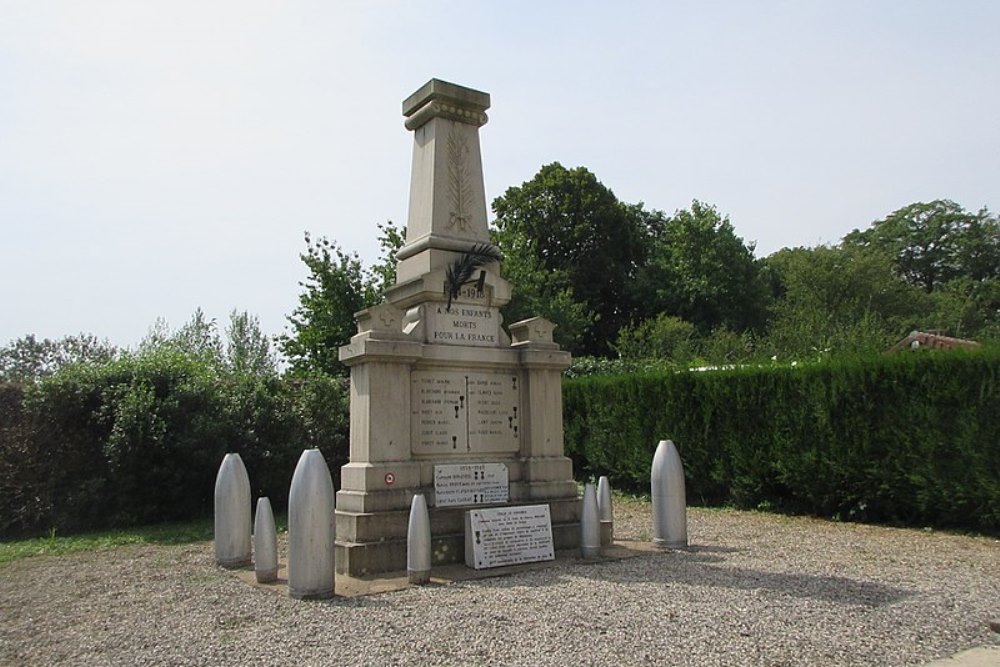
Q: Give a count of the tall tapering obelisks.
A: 1